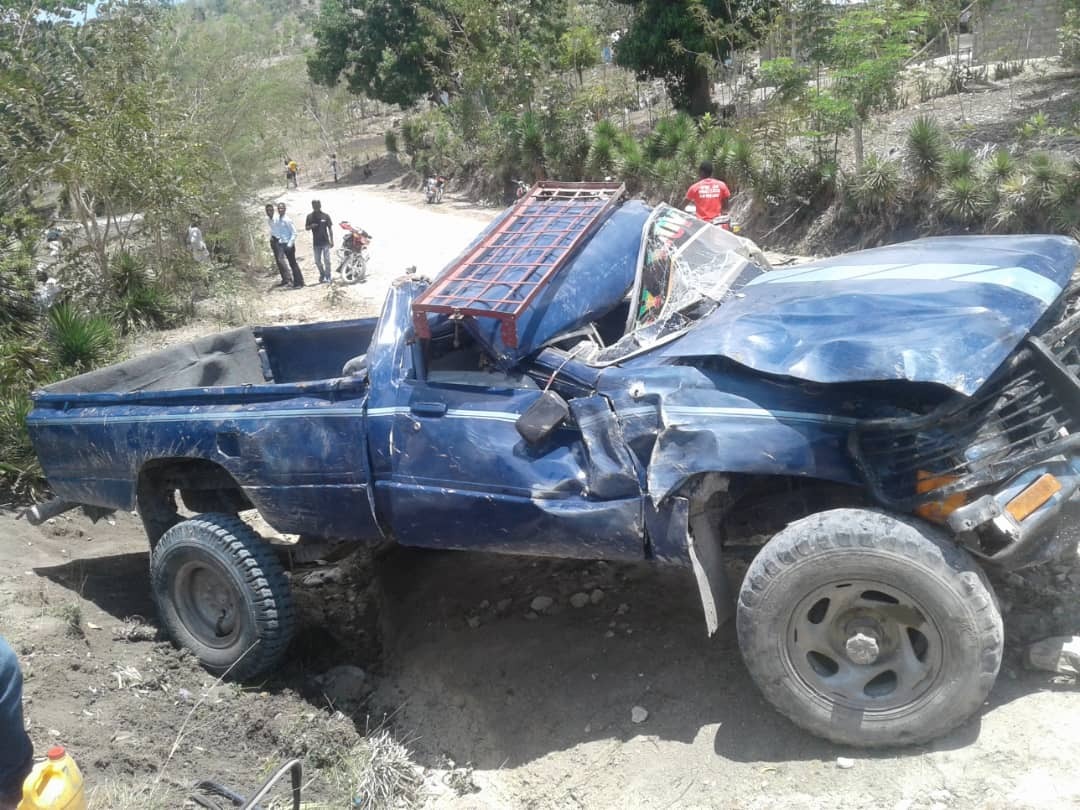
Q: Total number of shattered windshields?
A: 1